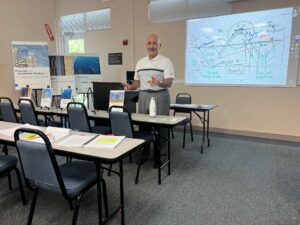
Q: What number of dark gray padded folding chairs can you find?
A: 7